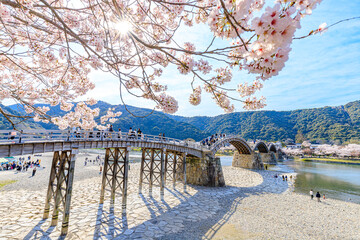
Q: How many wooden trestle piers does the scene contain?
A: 4